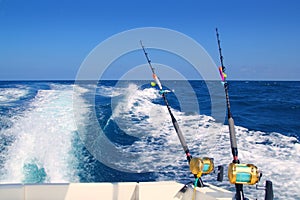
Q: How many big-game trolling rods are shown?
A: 2